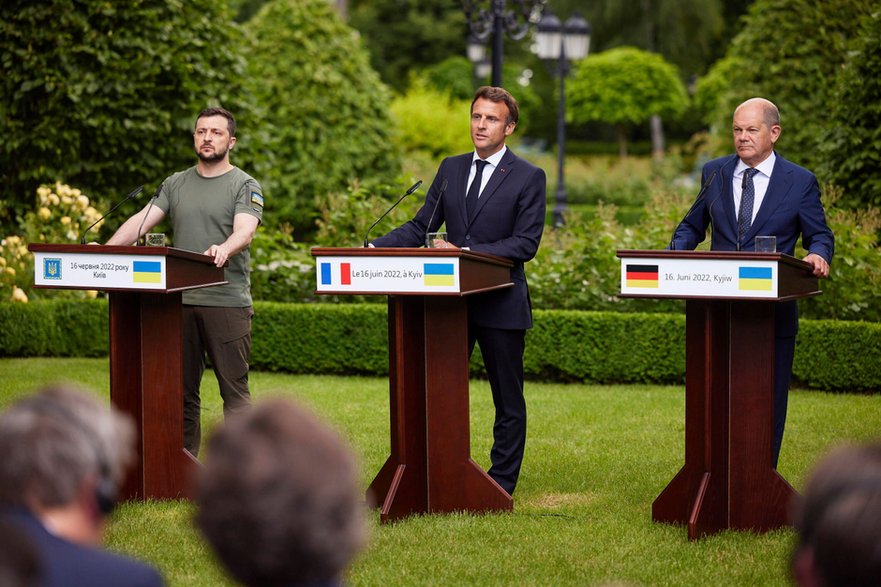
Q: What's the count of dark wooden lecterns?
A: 3